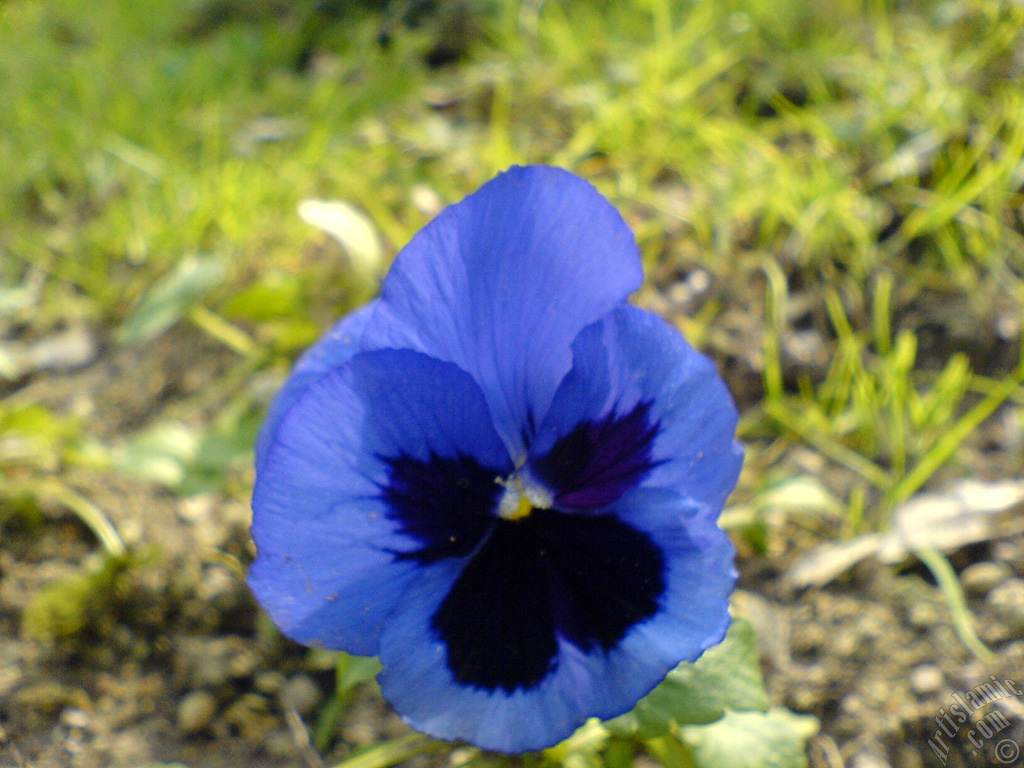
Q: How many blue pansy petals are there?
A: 5